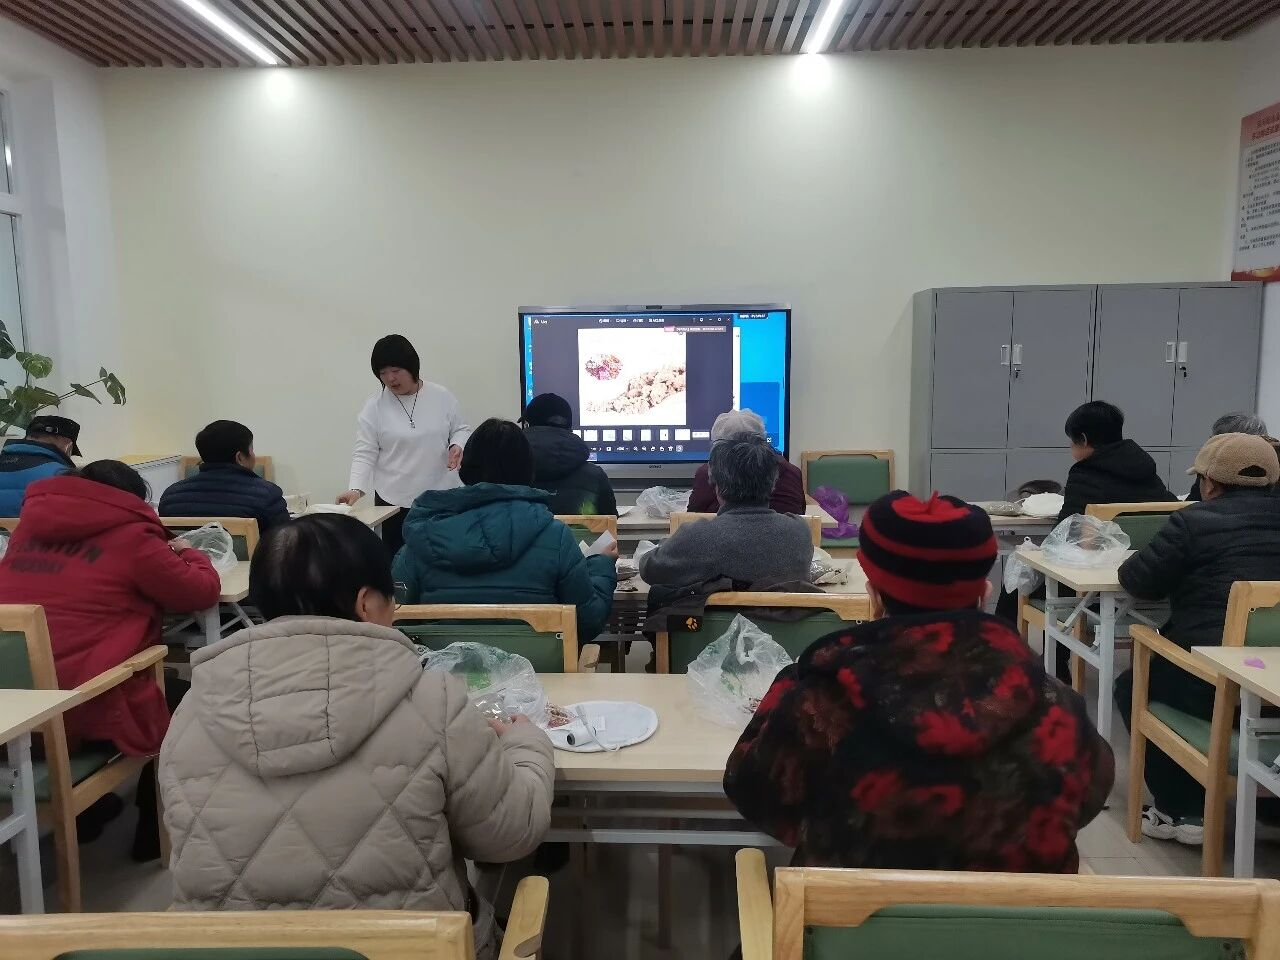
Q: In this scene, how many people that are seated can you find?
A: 12